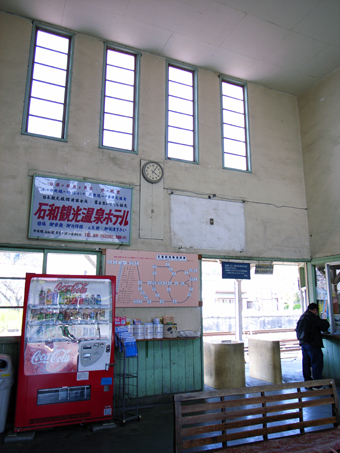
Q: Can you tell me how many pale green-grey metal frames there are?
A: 4